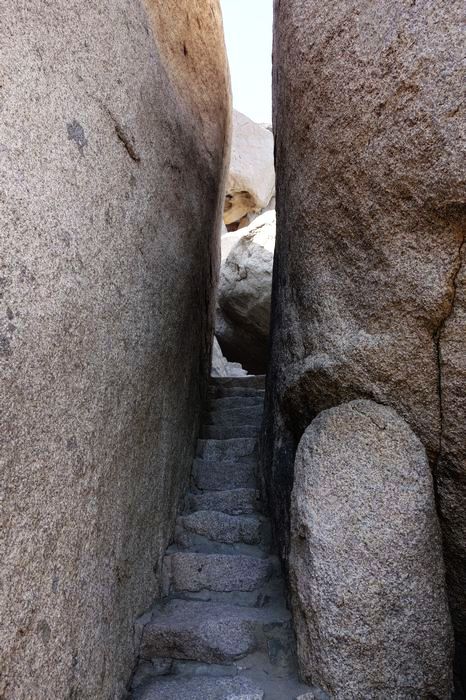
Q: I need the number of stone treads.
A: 12